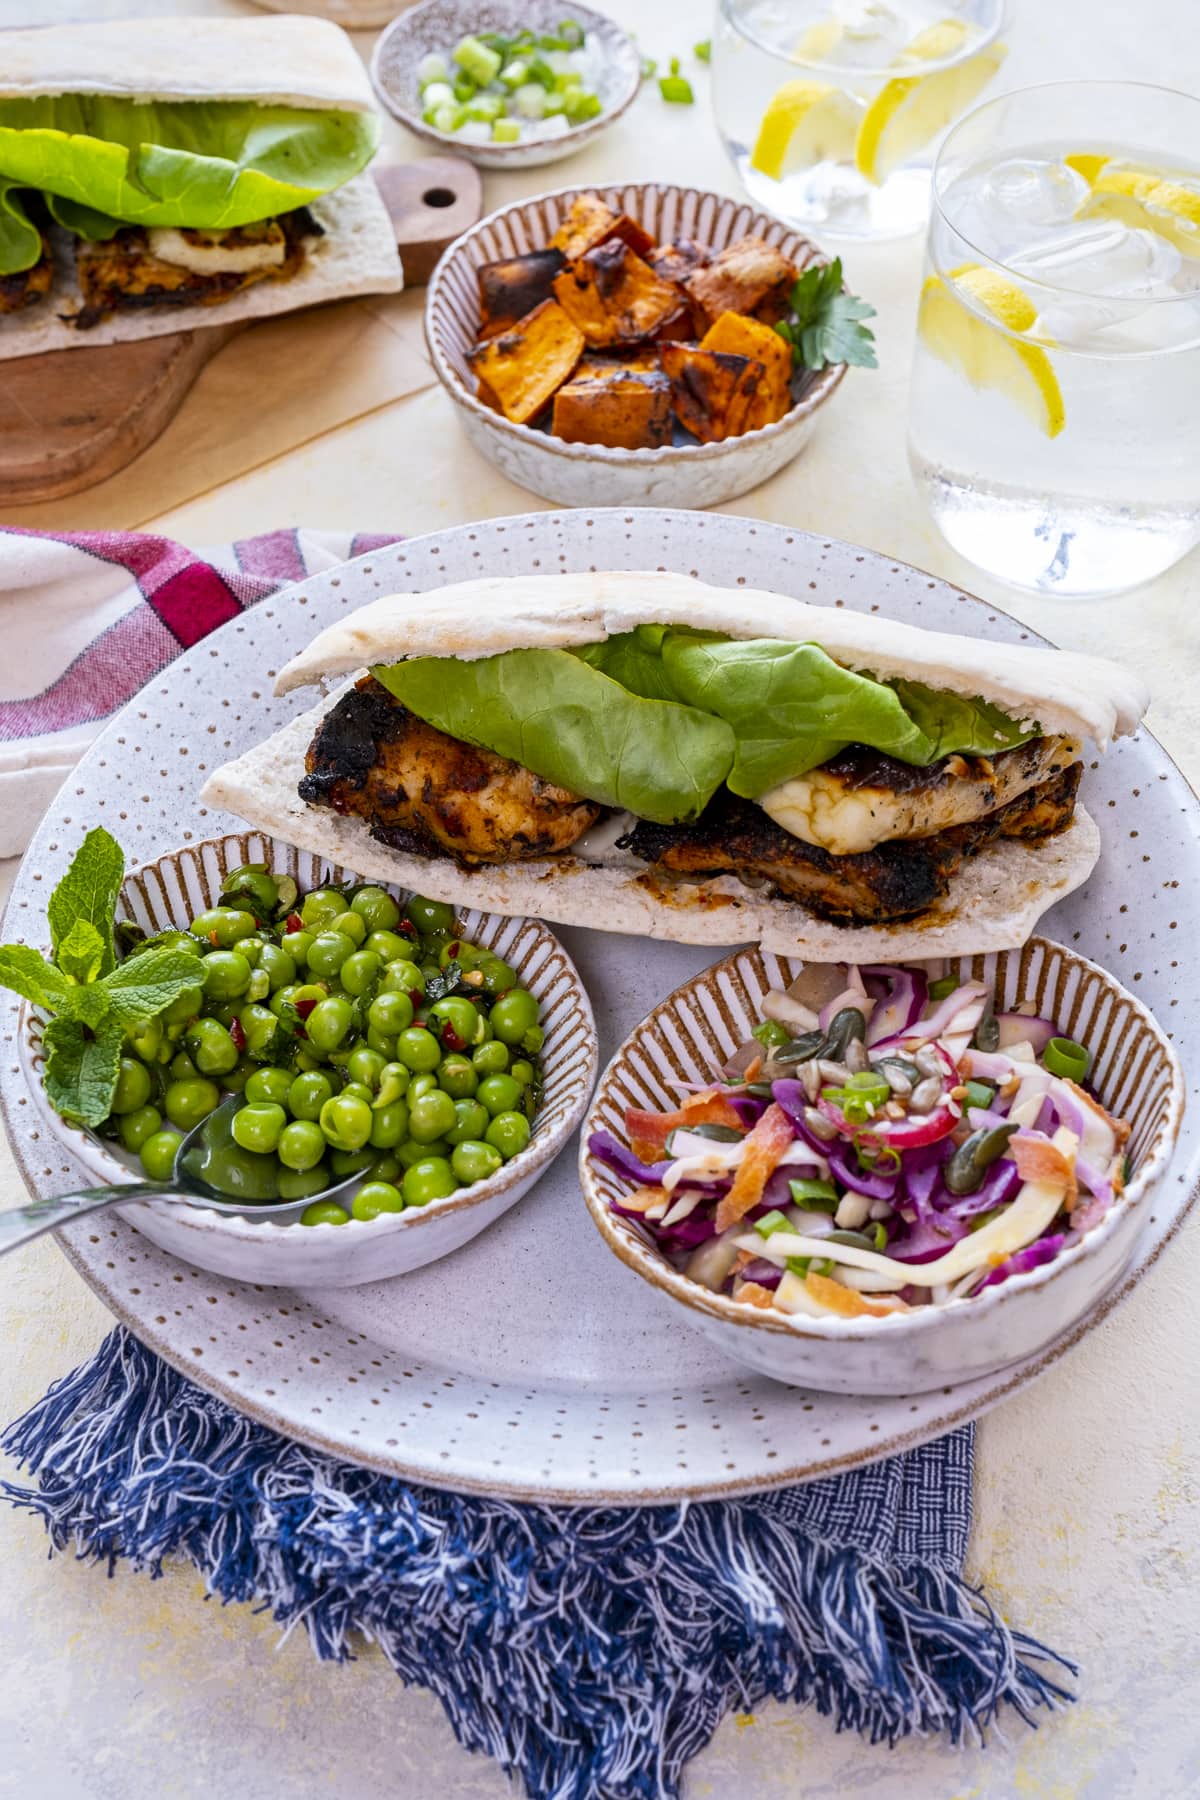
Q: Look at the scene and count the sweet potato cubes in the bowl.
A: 9